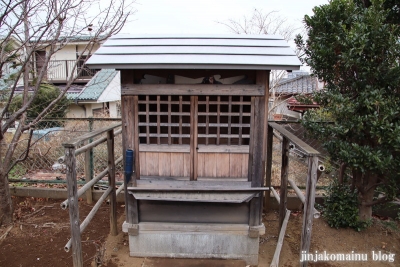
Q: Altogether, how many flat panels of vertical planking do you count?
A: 2